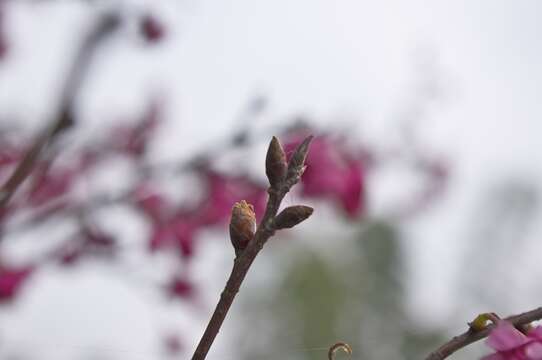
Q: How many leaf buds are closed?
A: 3